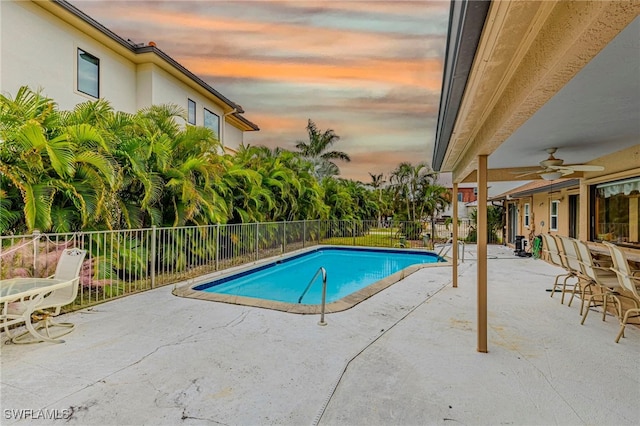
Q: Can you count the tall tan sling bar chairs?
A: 4